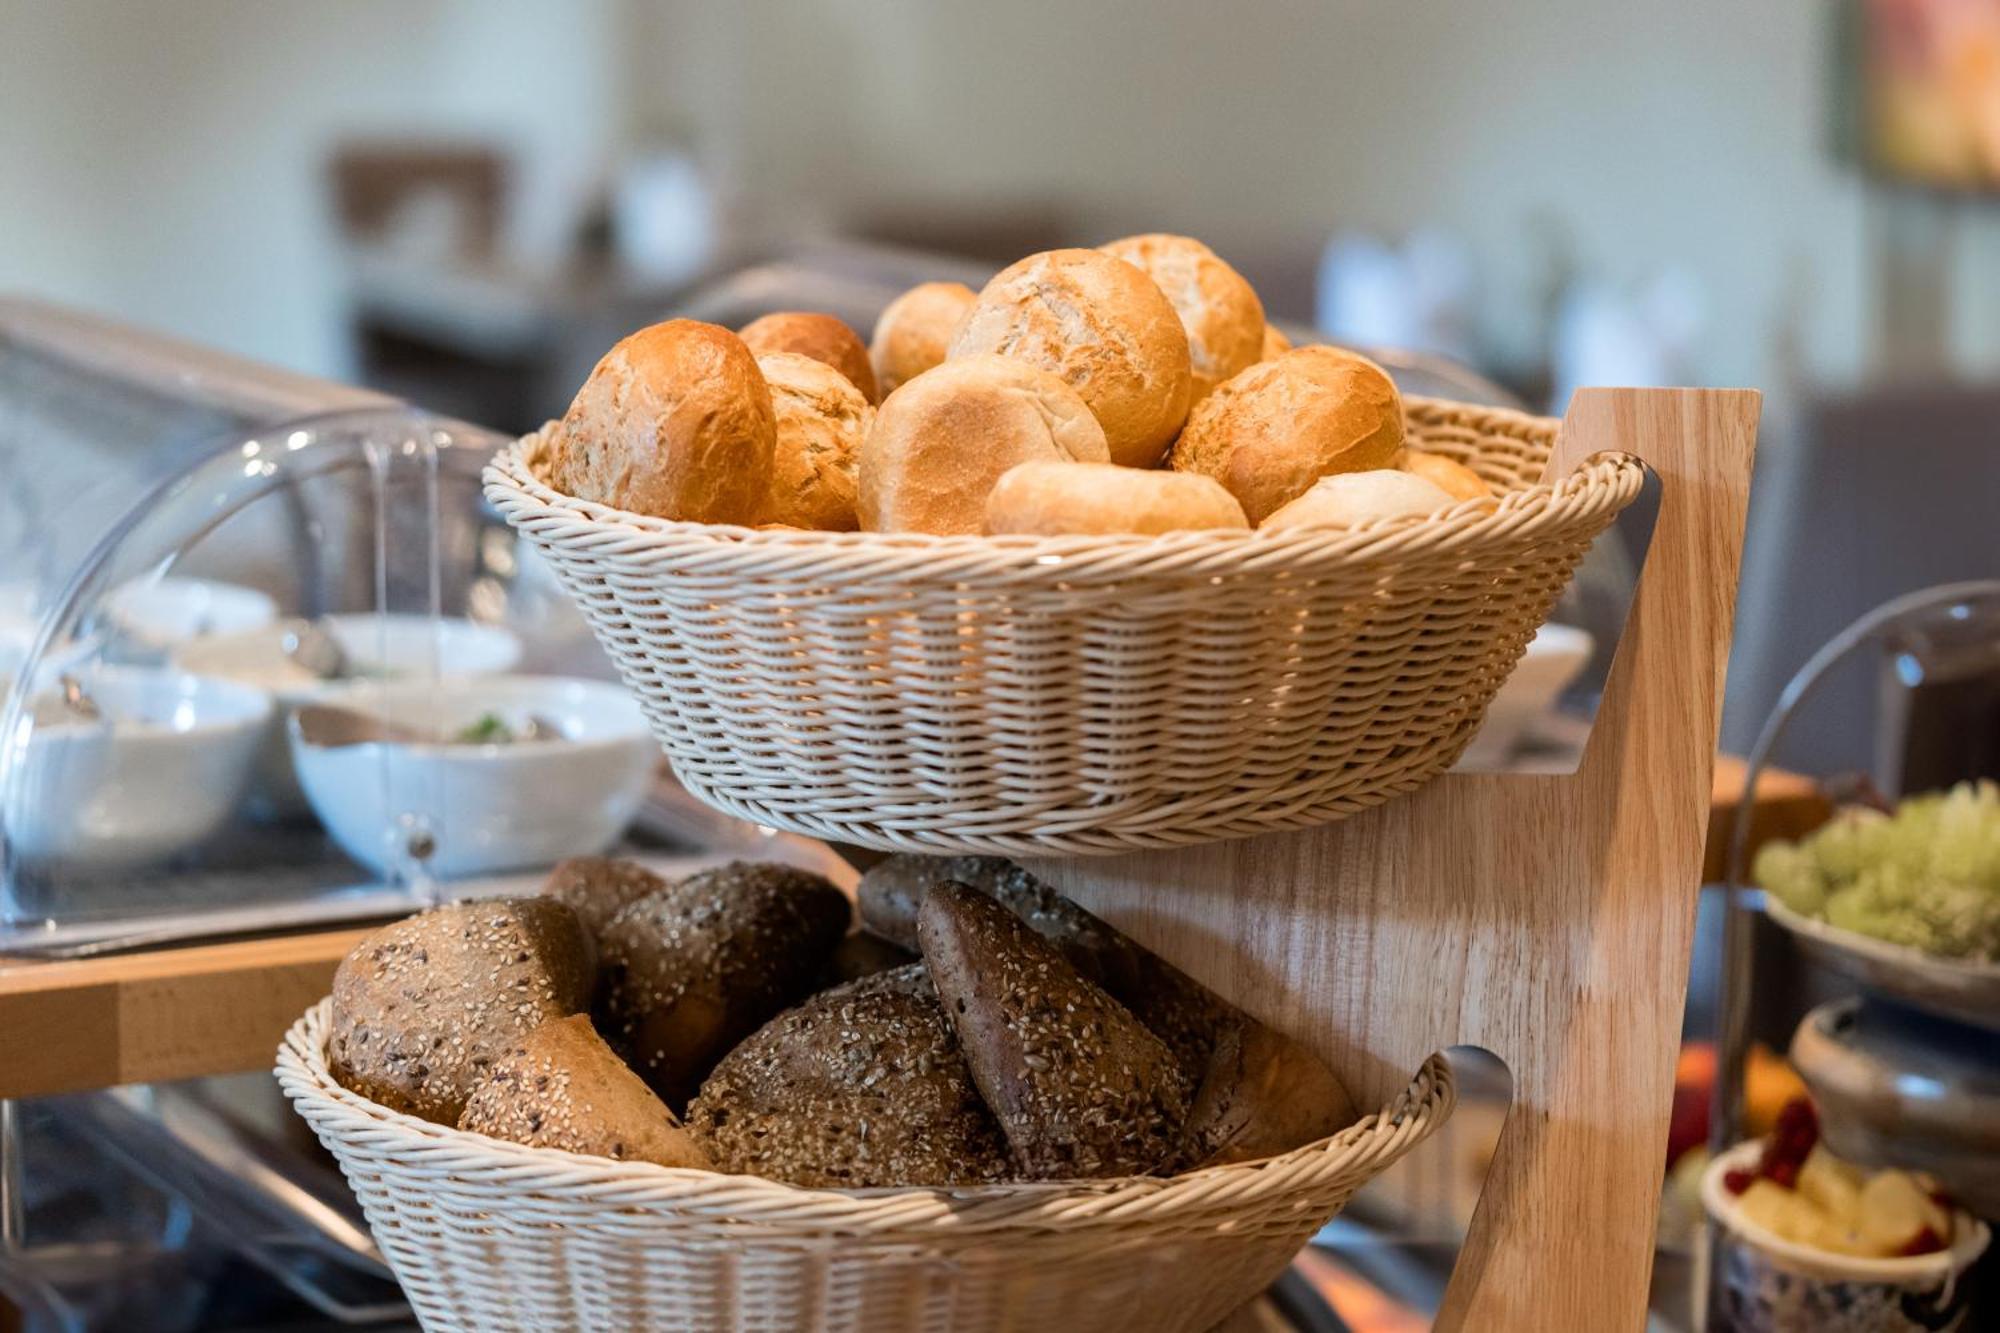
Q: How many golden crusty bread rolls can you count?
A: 12